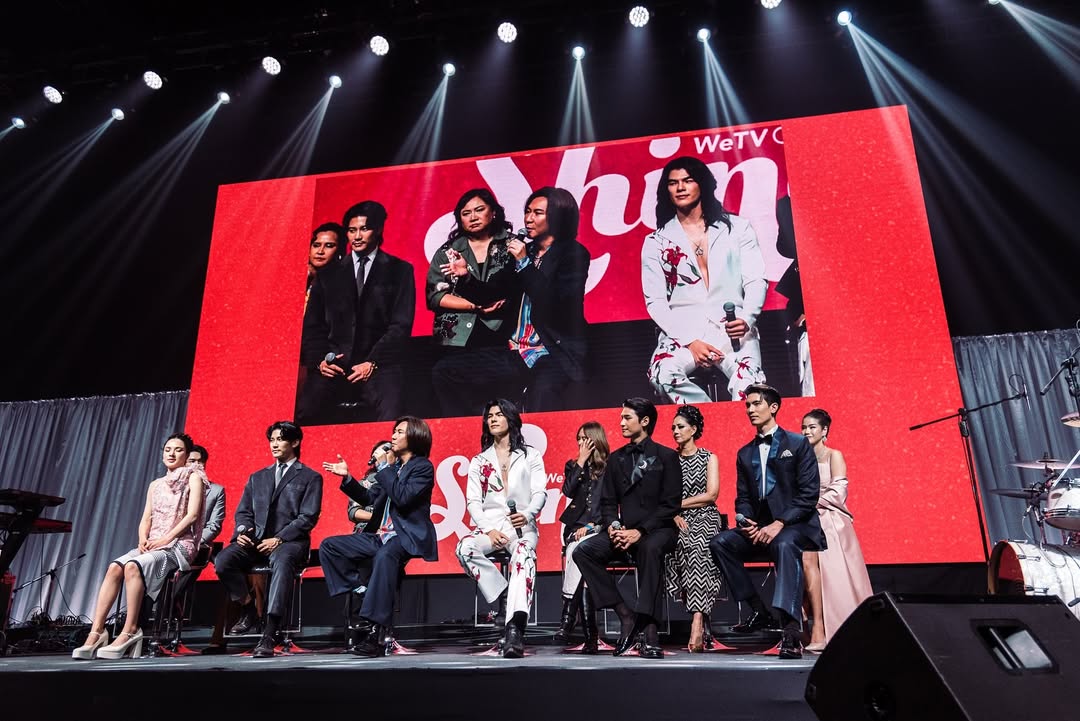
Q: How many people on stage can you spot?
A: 11